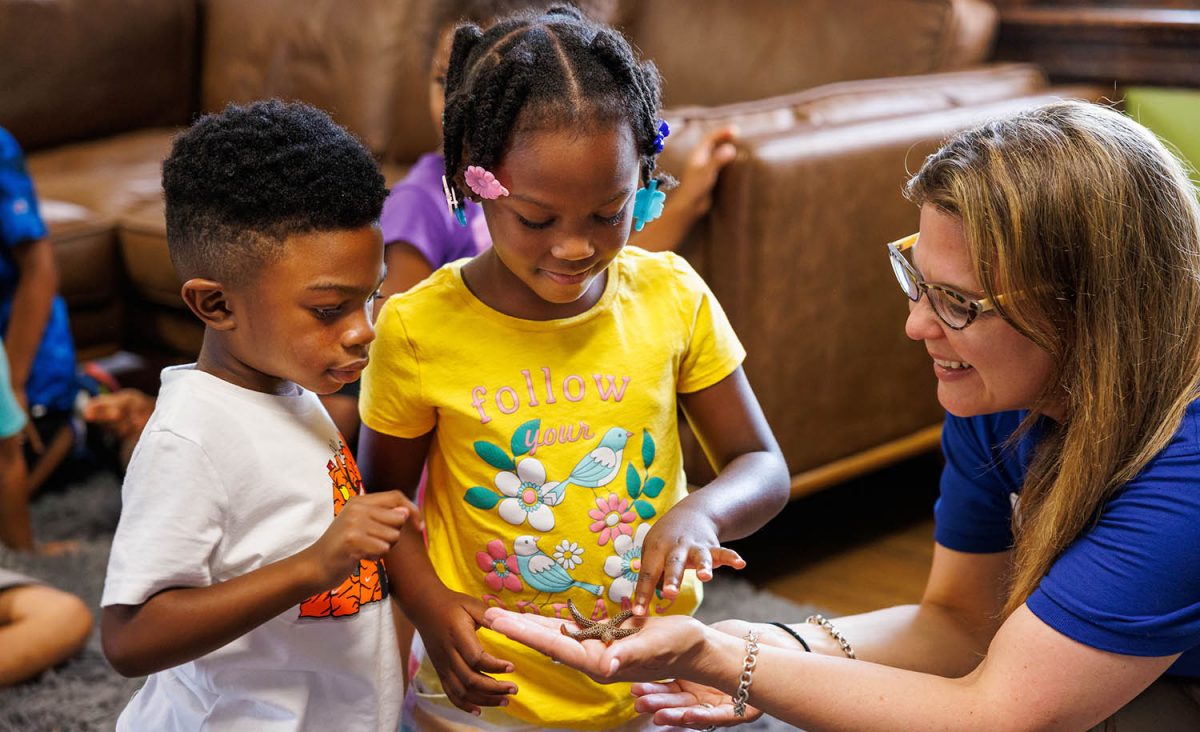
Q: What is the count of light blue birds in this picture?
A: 2